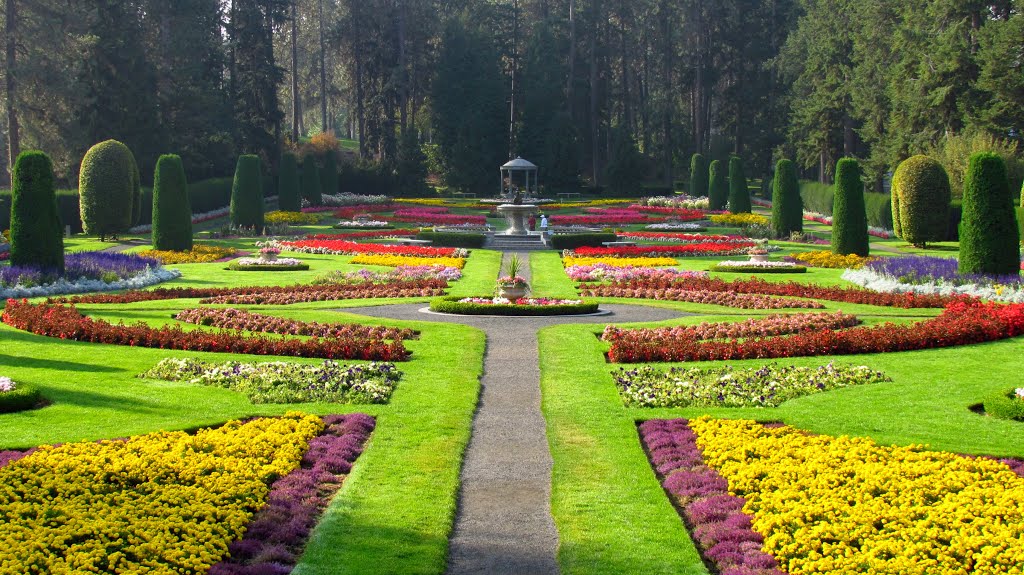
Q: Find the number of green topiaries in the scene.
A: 14